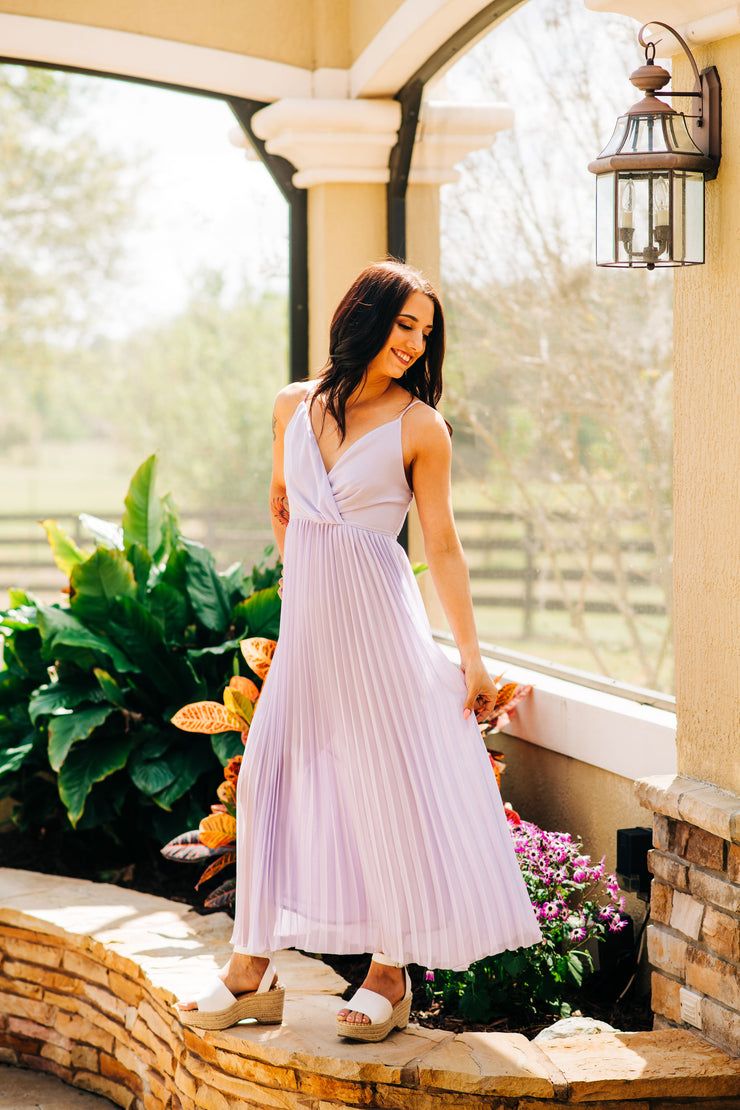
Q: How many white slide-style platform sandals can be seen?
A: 2